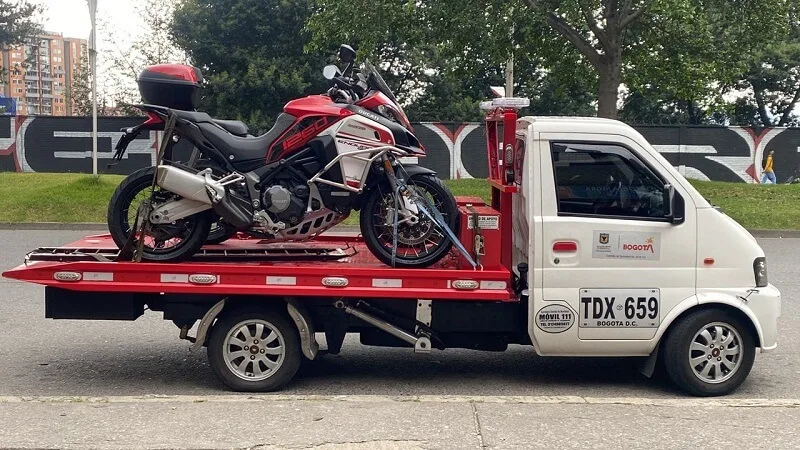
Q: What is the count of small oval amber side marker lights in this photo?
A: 1